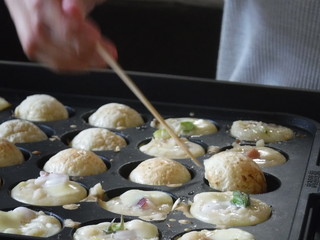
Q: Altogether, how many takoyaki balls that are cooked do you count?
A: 8